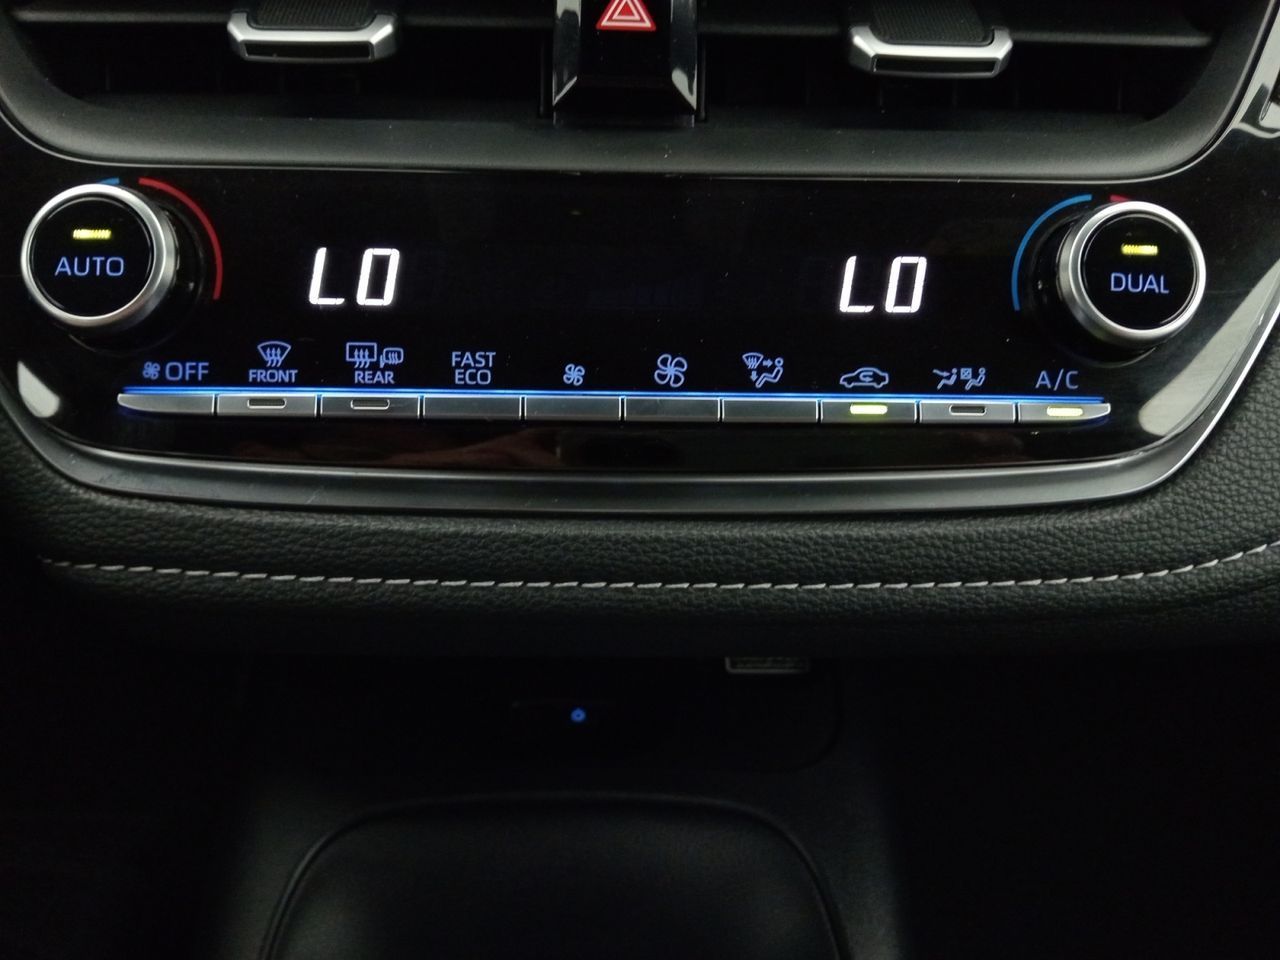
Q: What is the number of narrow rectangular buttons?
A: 10